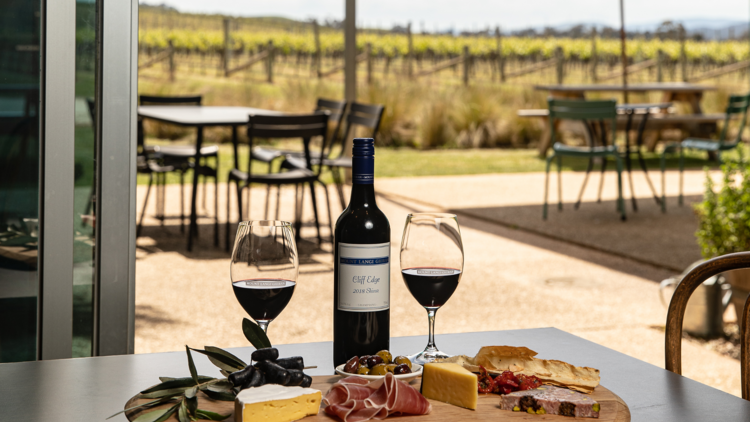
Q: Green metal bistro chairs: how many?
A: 2